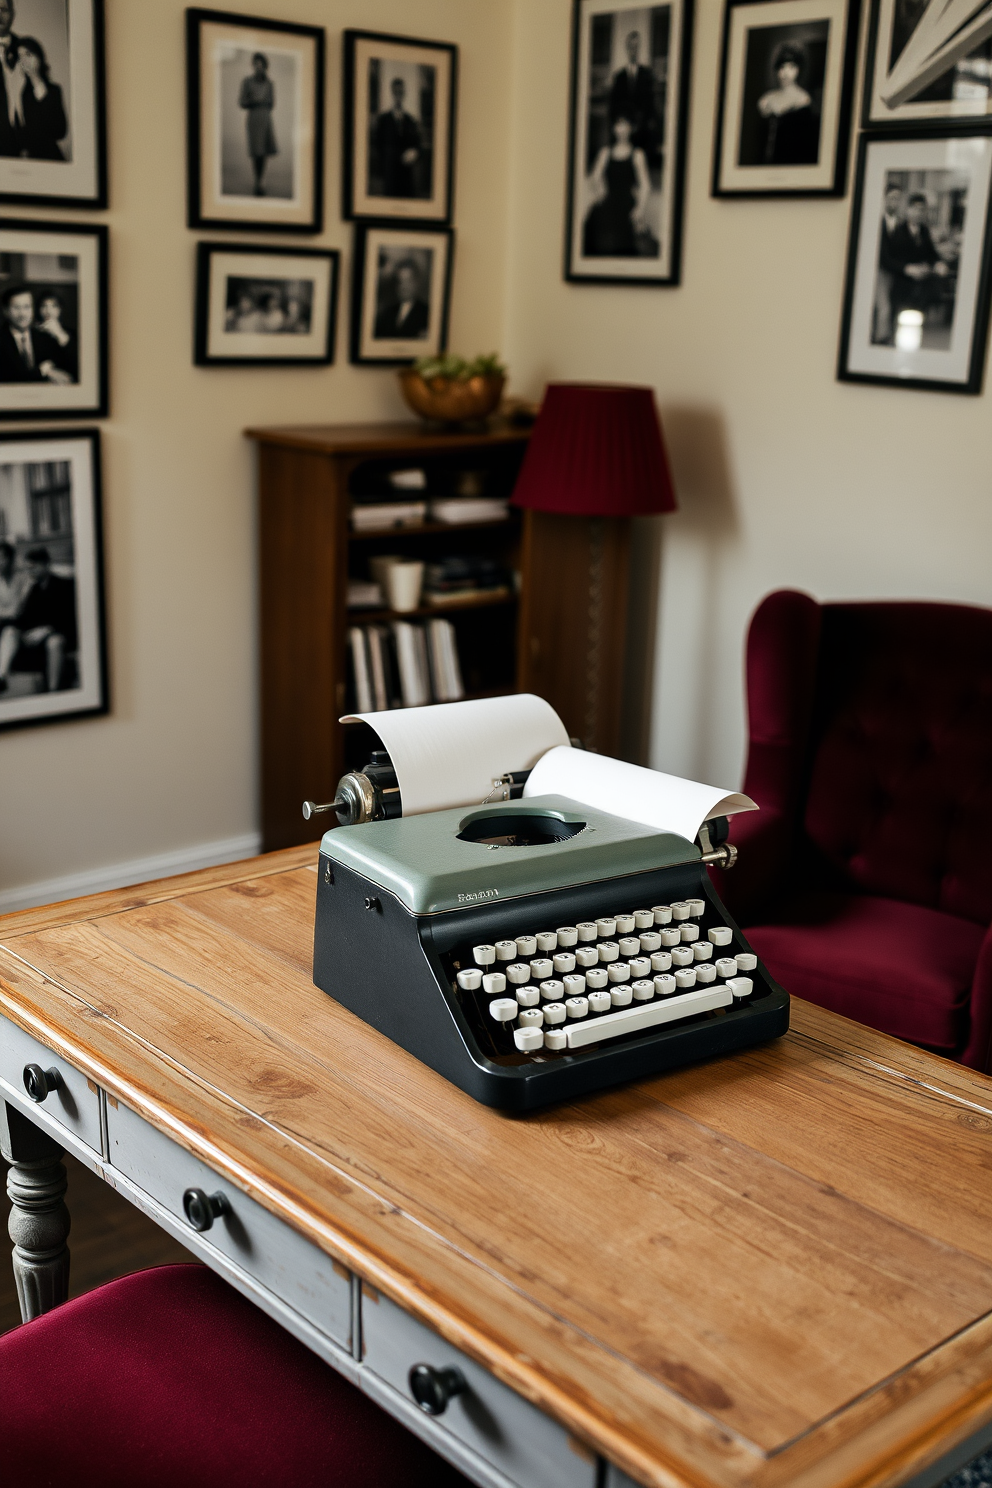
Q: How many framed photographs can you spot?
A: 11